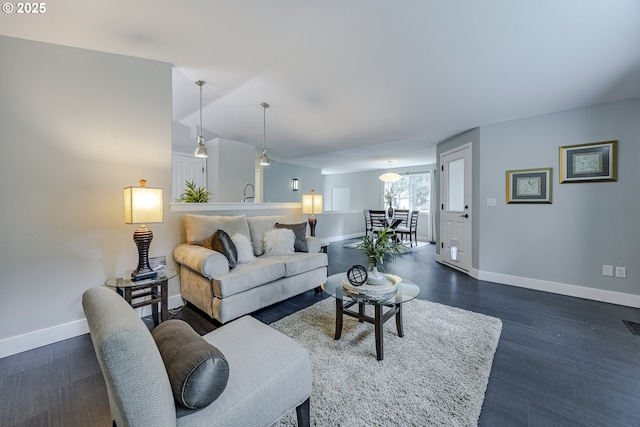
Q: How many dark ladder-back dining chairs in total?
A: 4